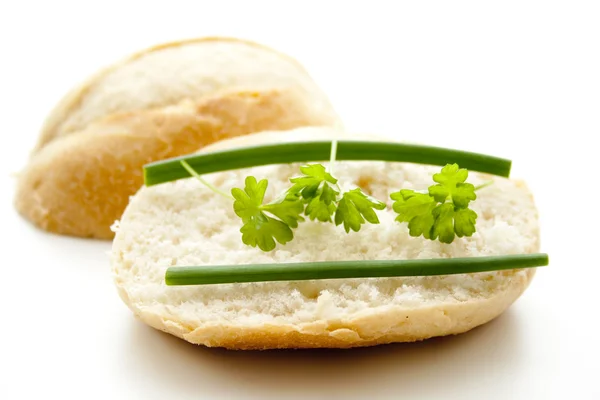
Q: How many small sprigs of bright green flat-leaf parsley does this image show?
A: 3